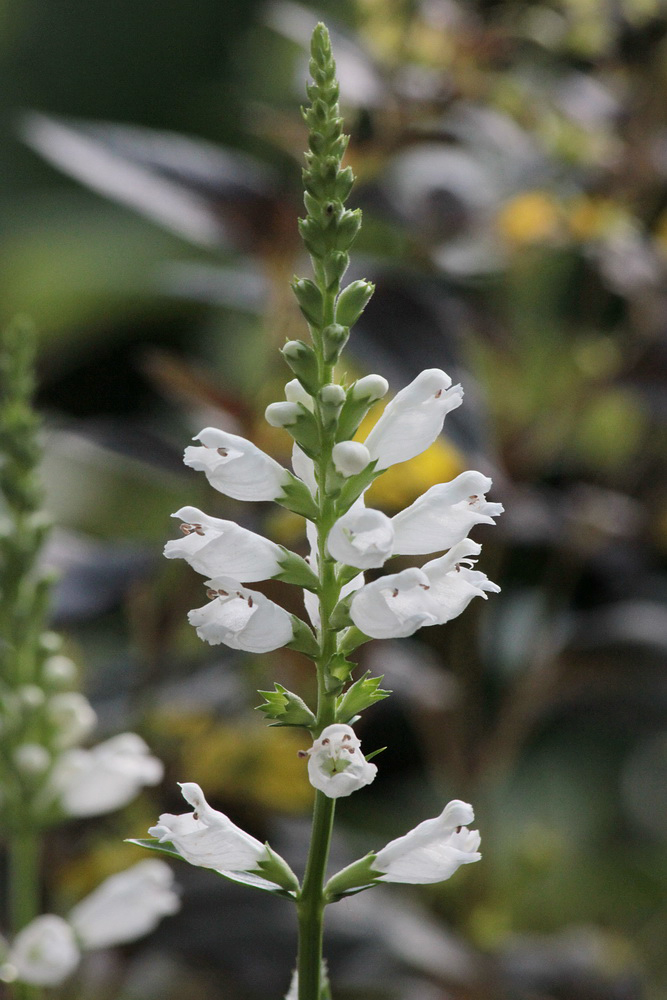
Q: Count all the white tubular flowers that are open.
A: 11